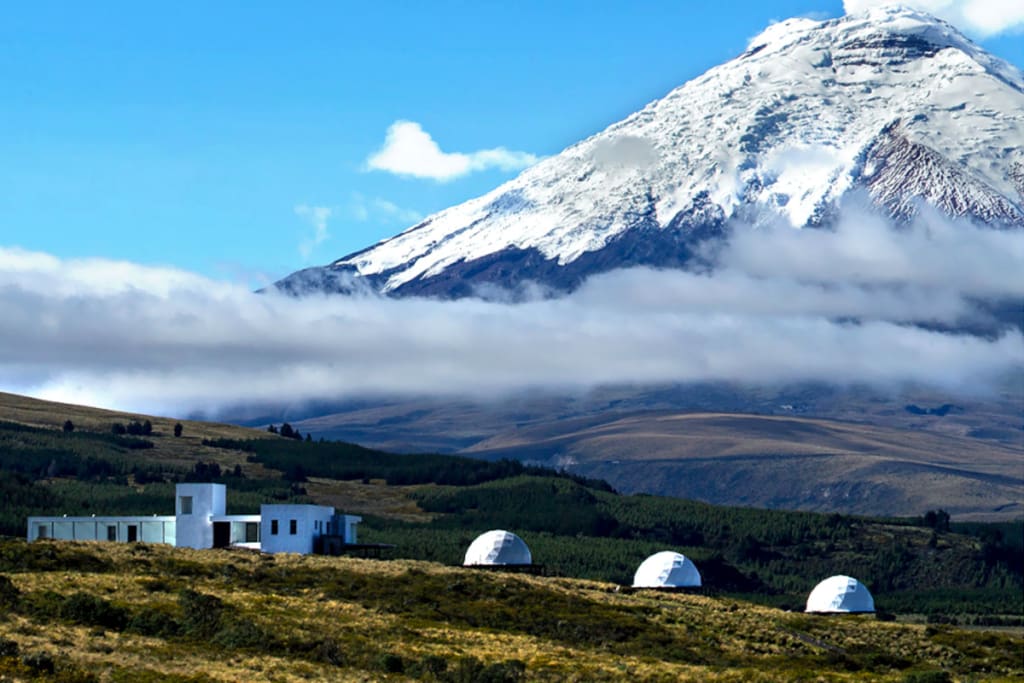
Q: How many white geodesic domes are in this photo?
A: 3